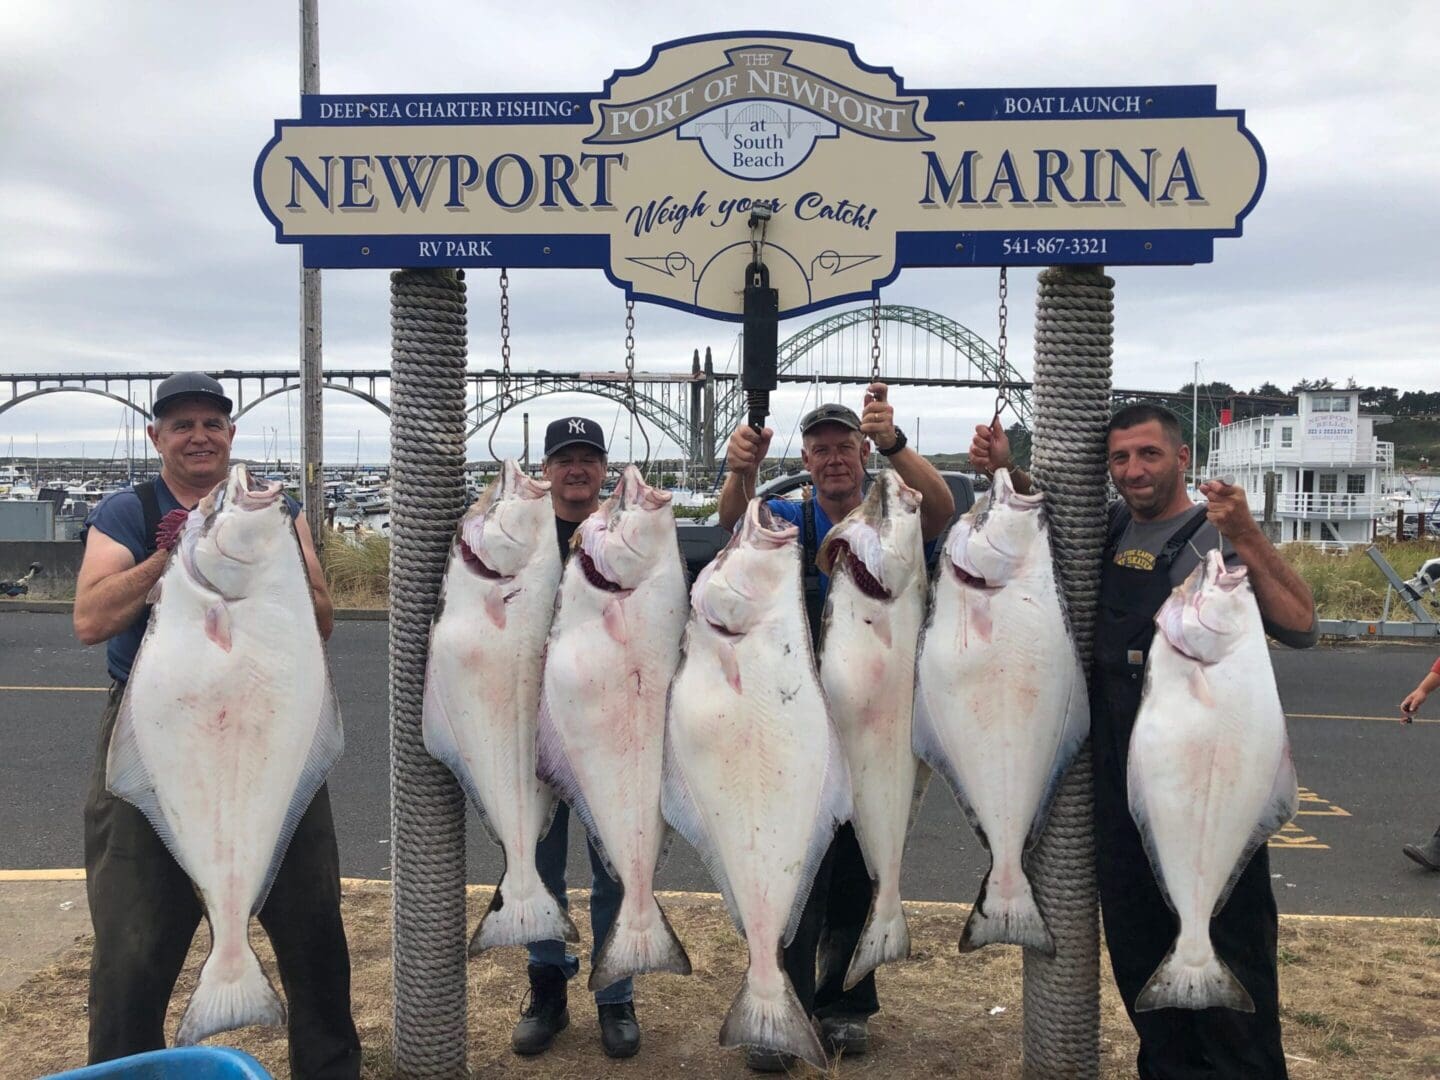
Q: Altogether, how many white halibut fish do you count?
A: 7